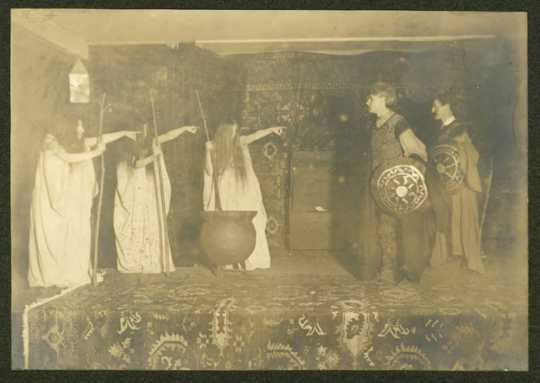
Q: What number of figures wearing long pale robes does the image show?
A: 3